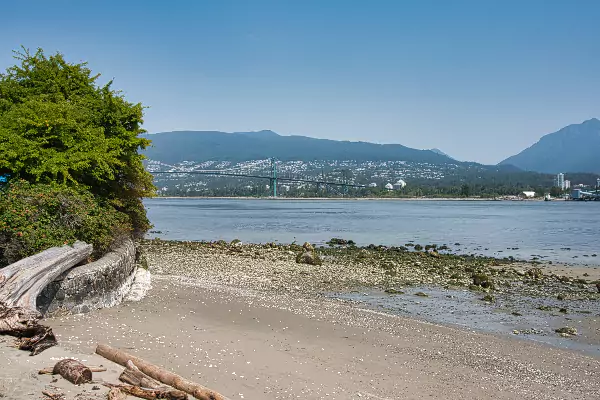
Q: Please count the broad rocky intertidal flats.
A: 1